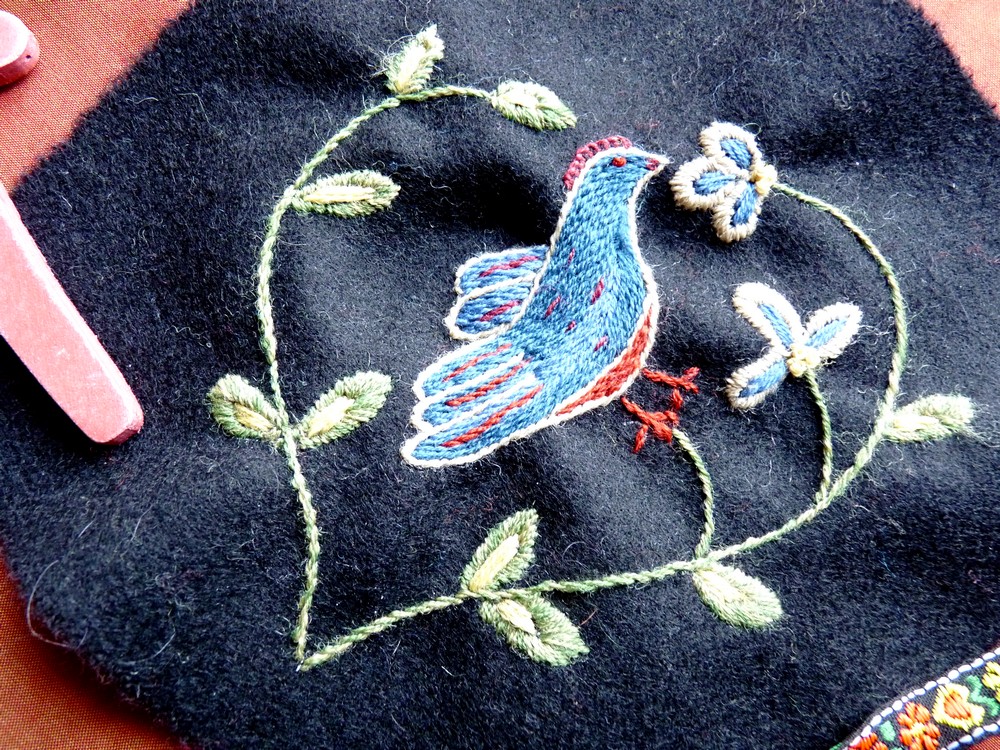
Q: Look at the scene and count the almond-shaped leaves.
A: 9